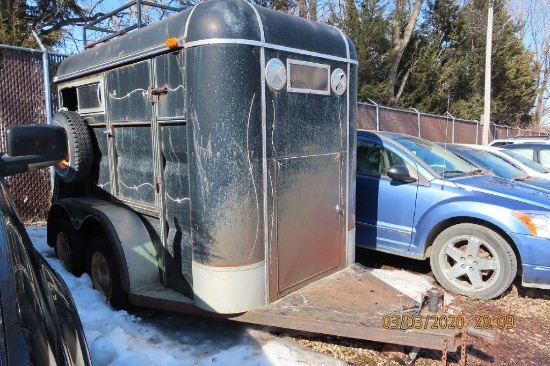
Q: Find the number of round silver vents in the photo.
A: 2